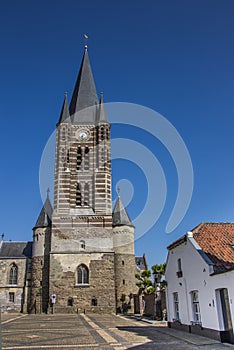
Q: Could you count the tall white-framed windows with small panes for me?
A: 2